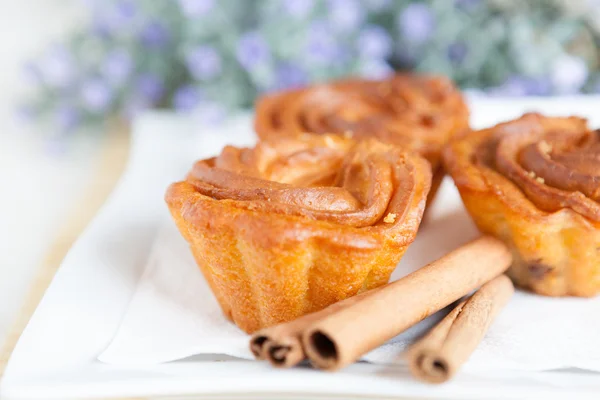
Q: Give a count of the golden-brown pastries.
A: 3